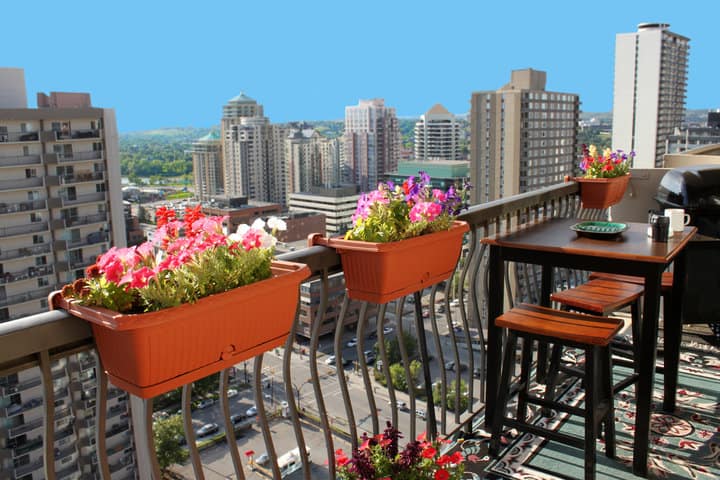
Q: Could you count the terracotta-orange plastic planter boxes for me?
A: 3